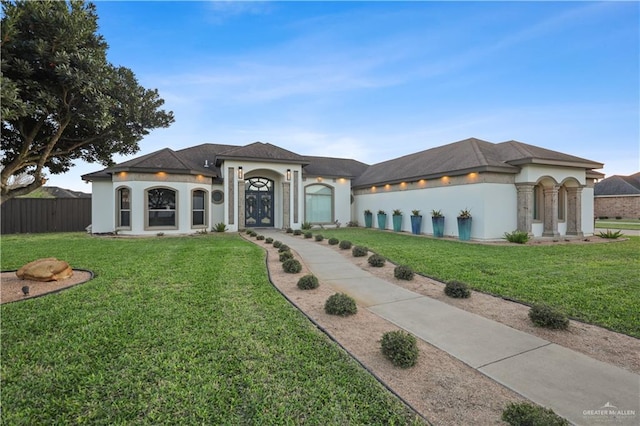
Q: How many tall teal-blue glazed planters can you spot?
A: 6